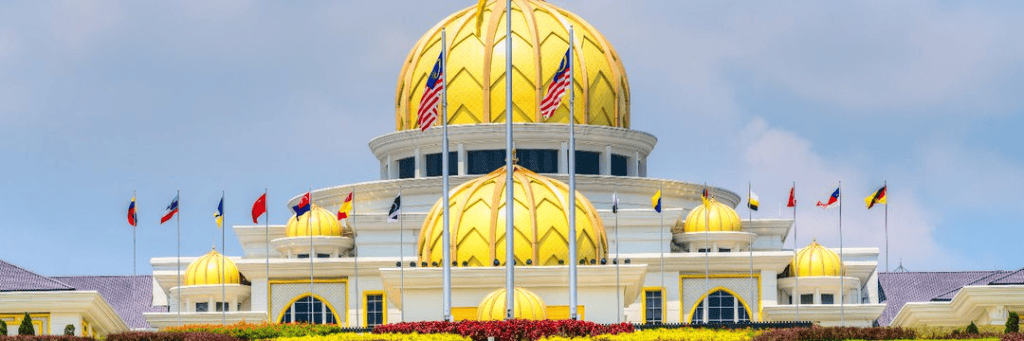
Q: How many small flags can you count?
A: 14